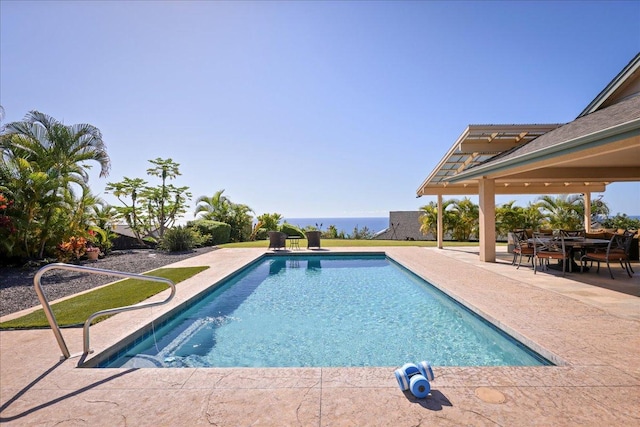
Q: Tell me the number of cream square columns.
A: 3